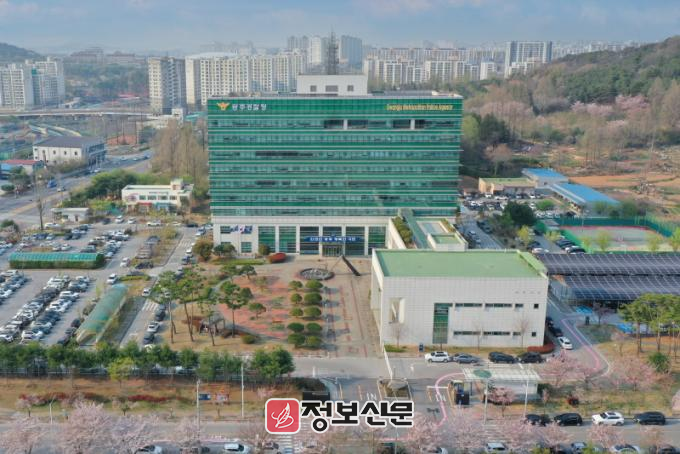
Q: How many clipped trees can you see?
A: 10